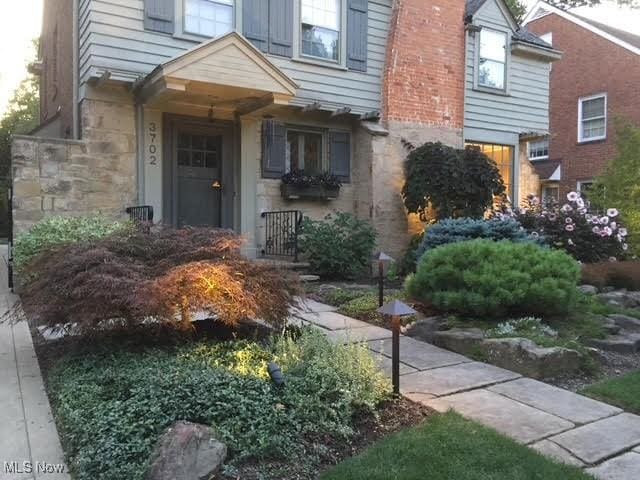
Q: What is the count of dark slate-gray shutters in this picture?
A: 6